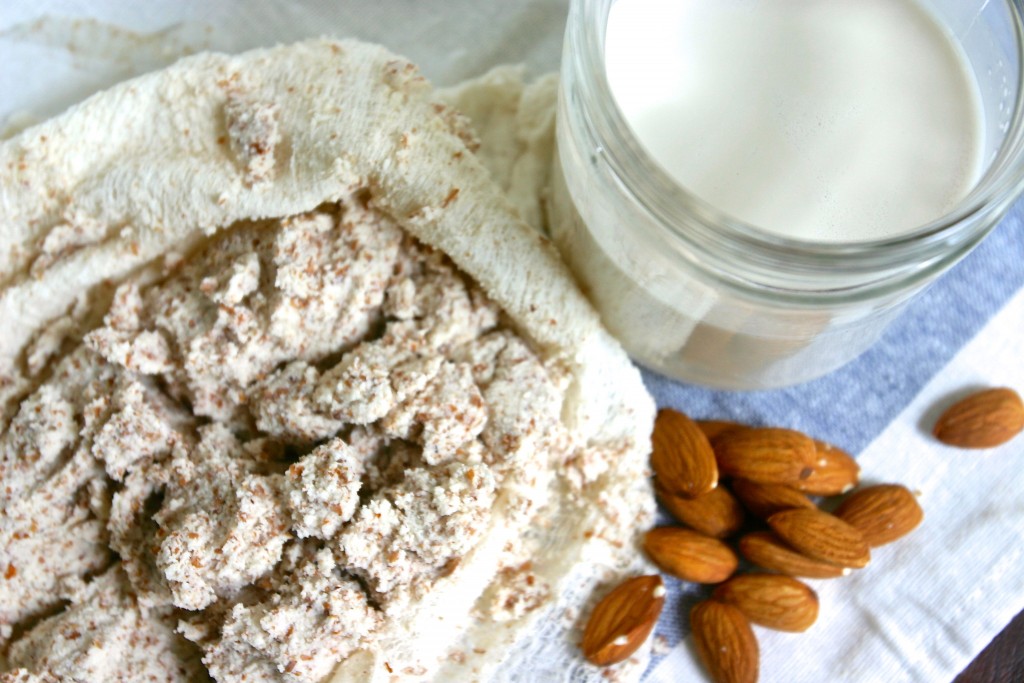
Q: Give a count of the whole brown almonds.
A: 14